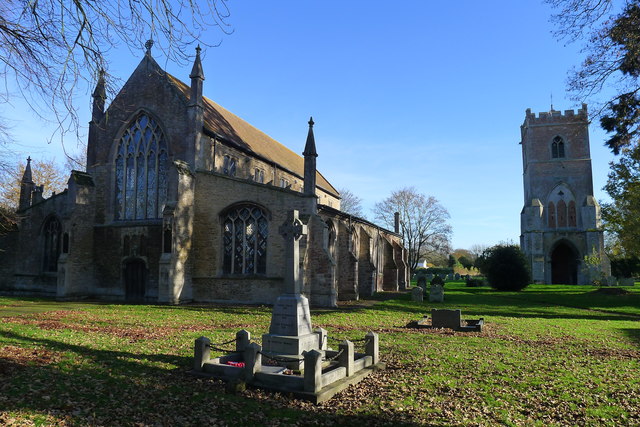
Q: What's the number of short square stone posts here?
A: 7